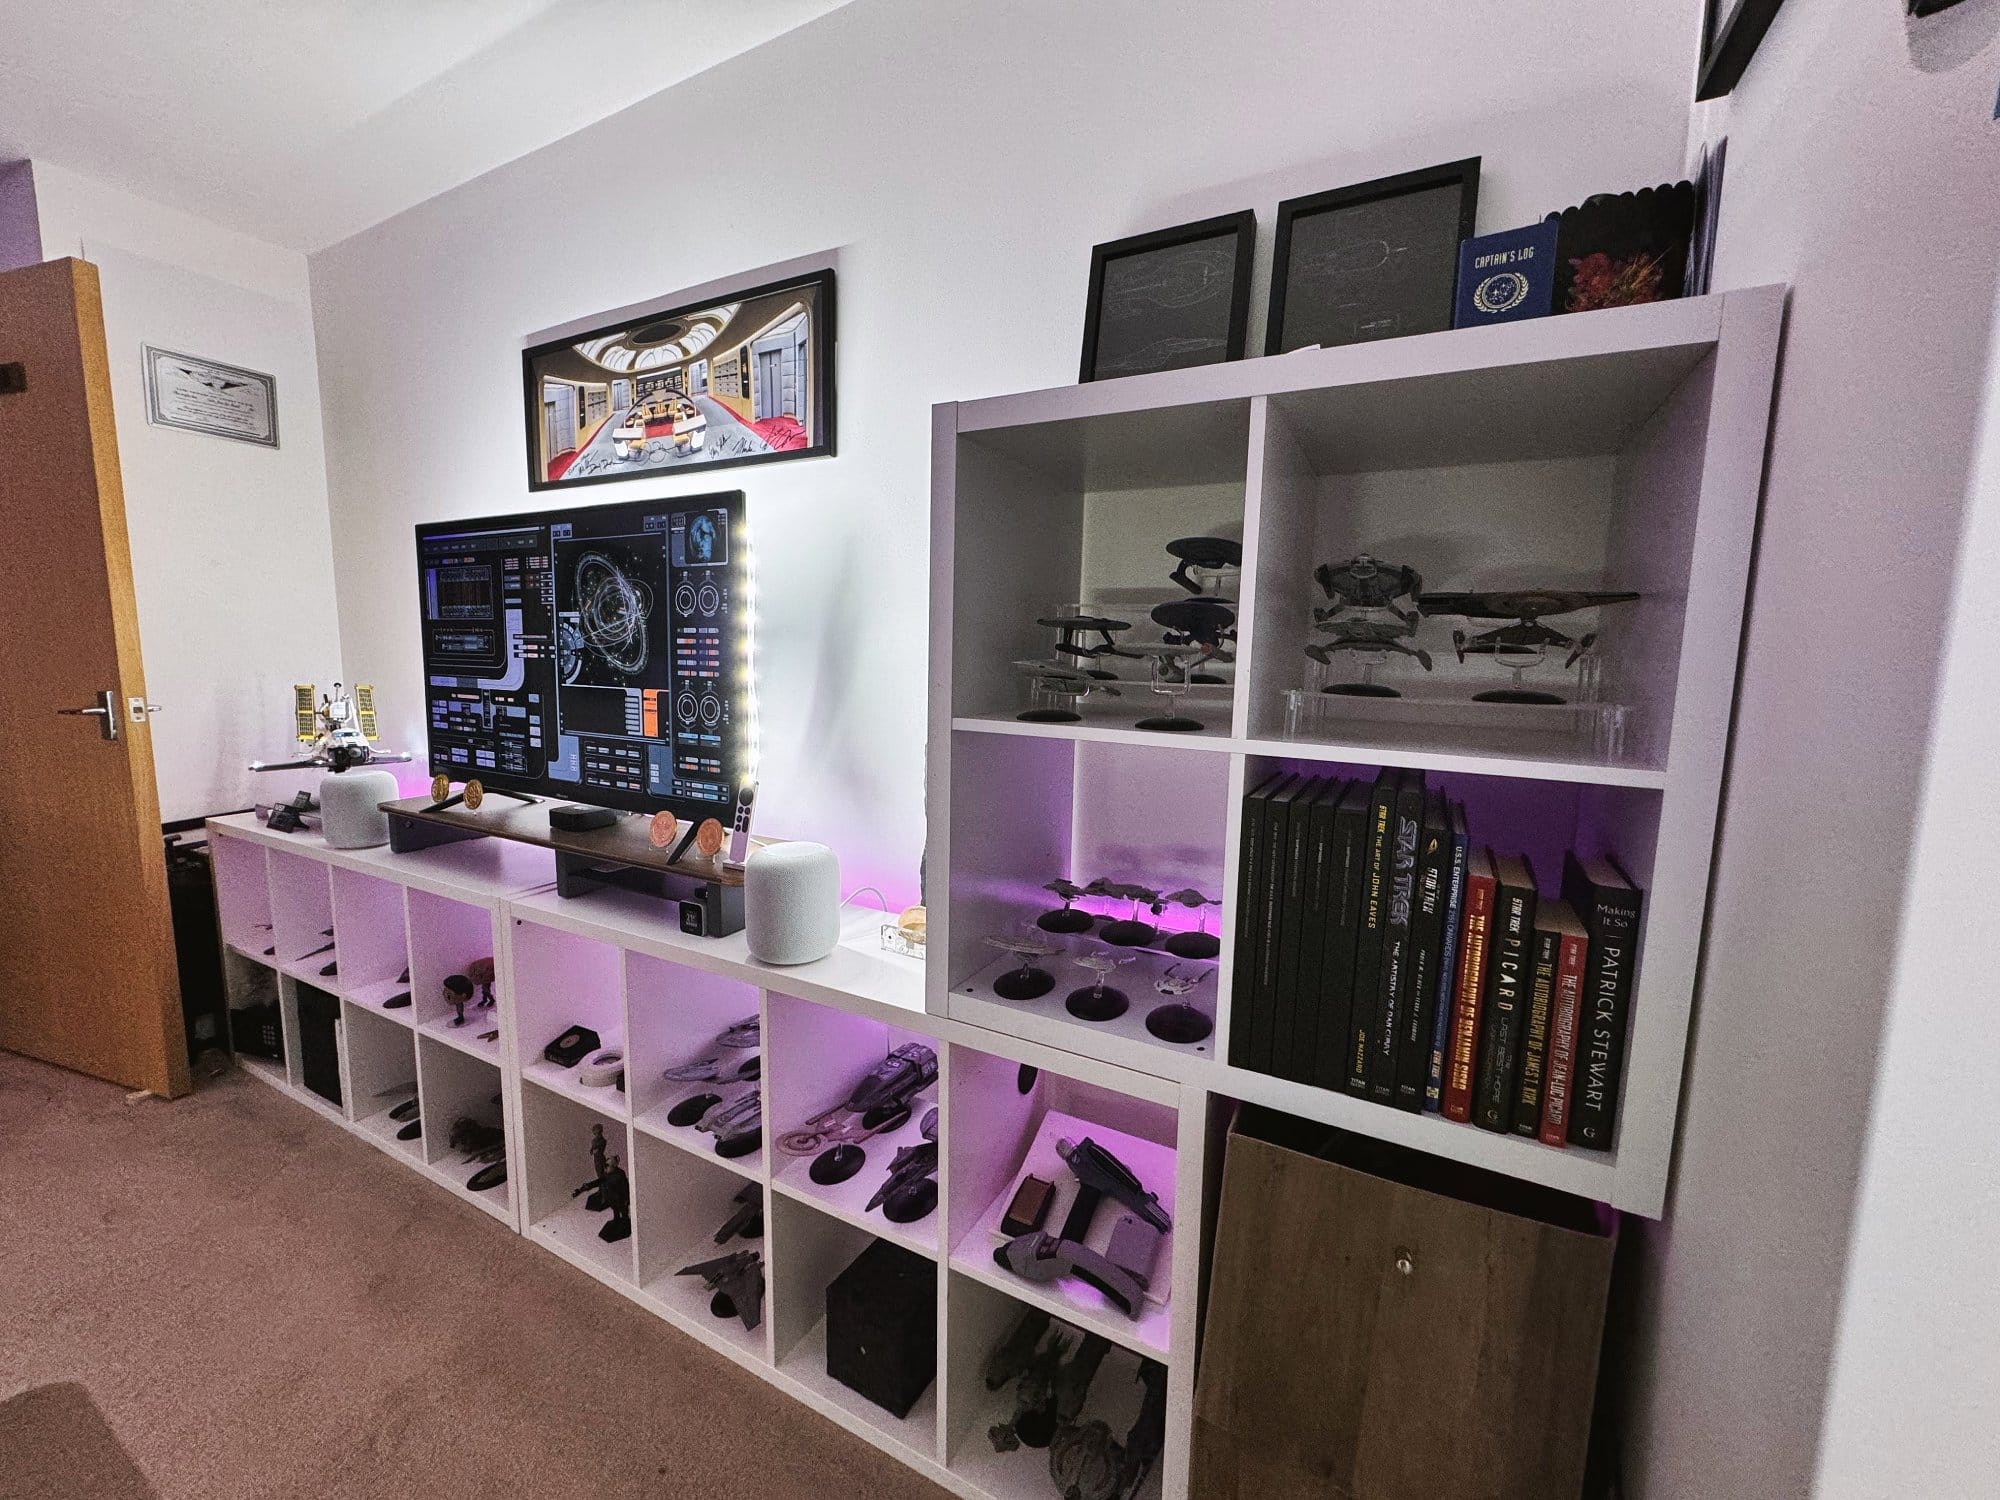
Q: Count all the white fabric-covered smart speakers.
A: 2